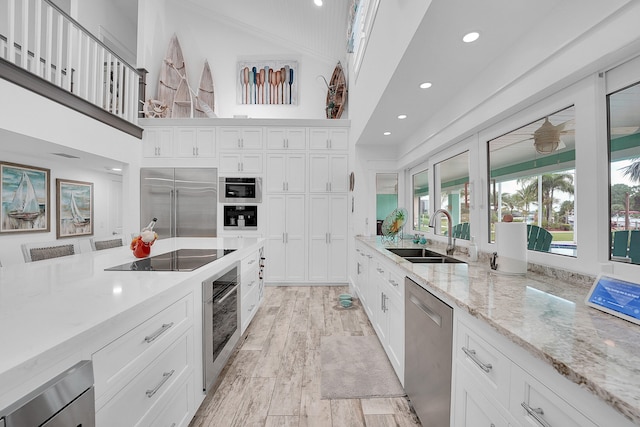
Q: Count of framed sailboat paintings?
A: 2